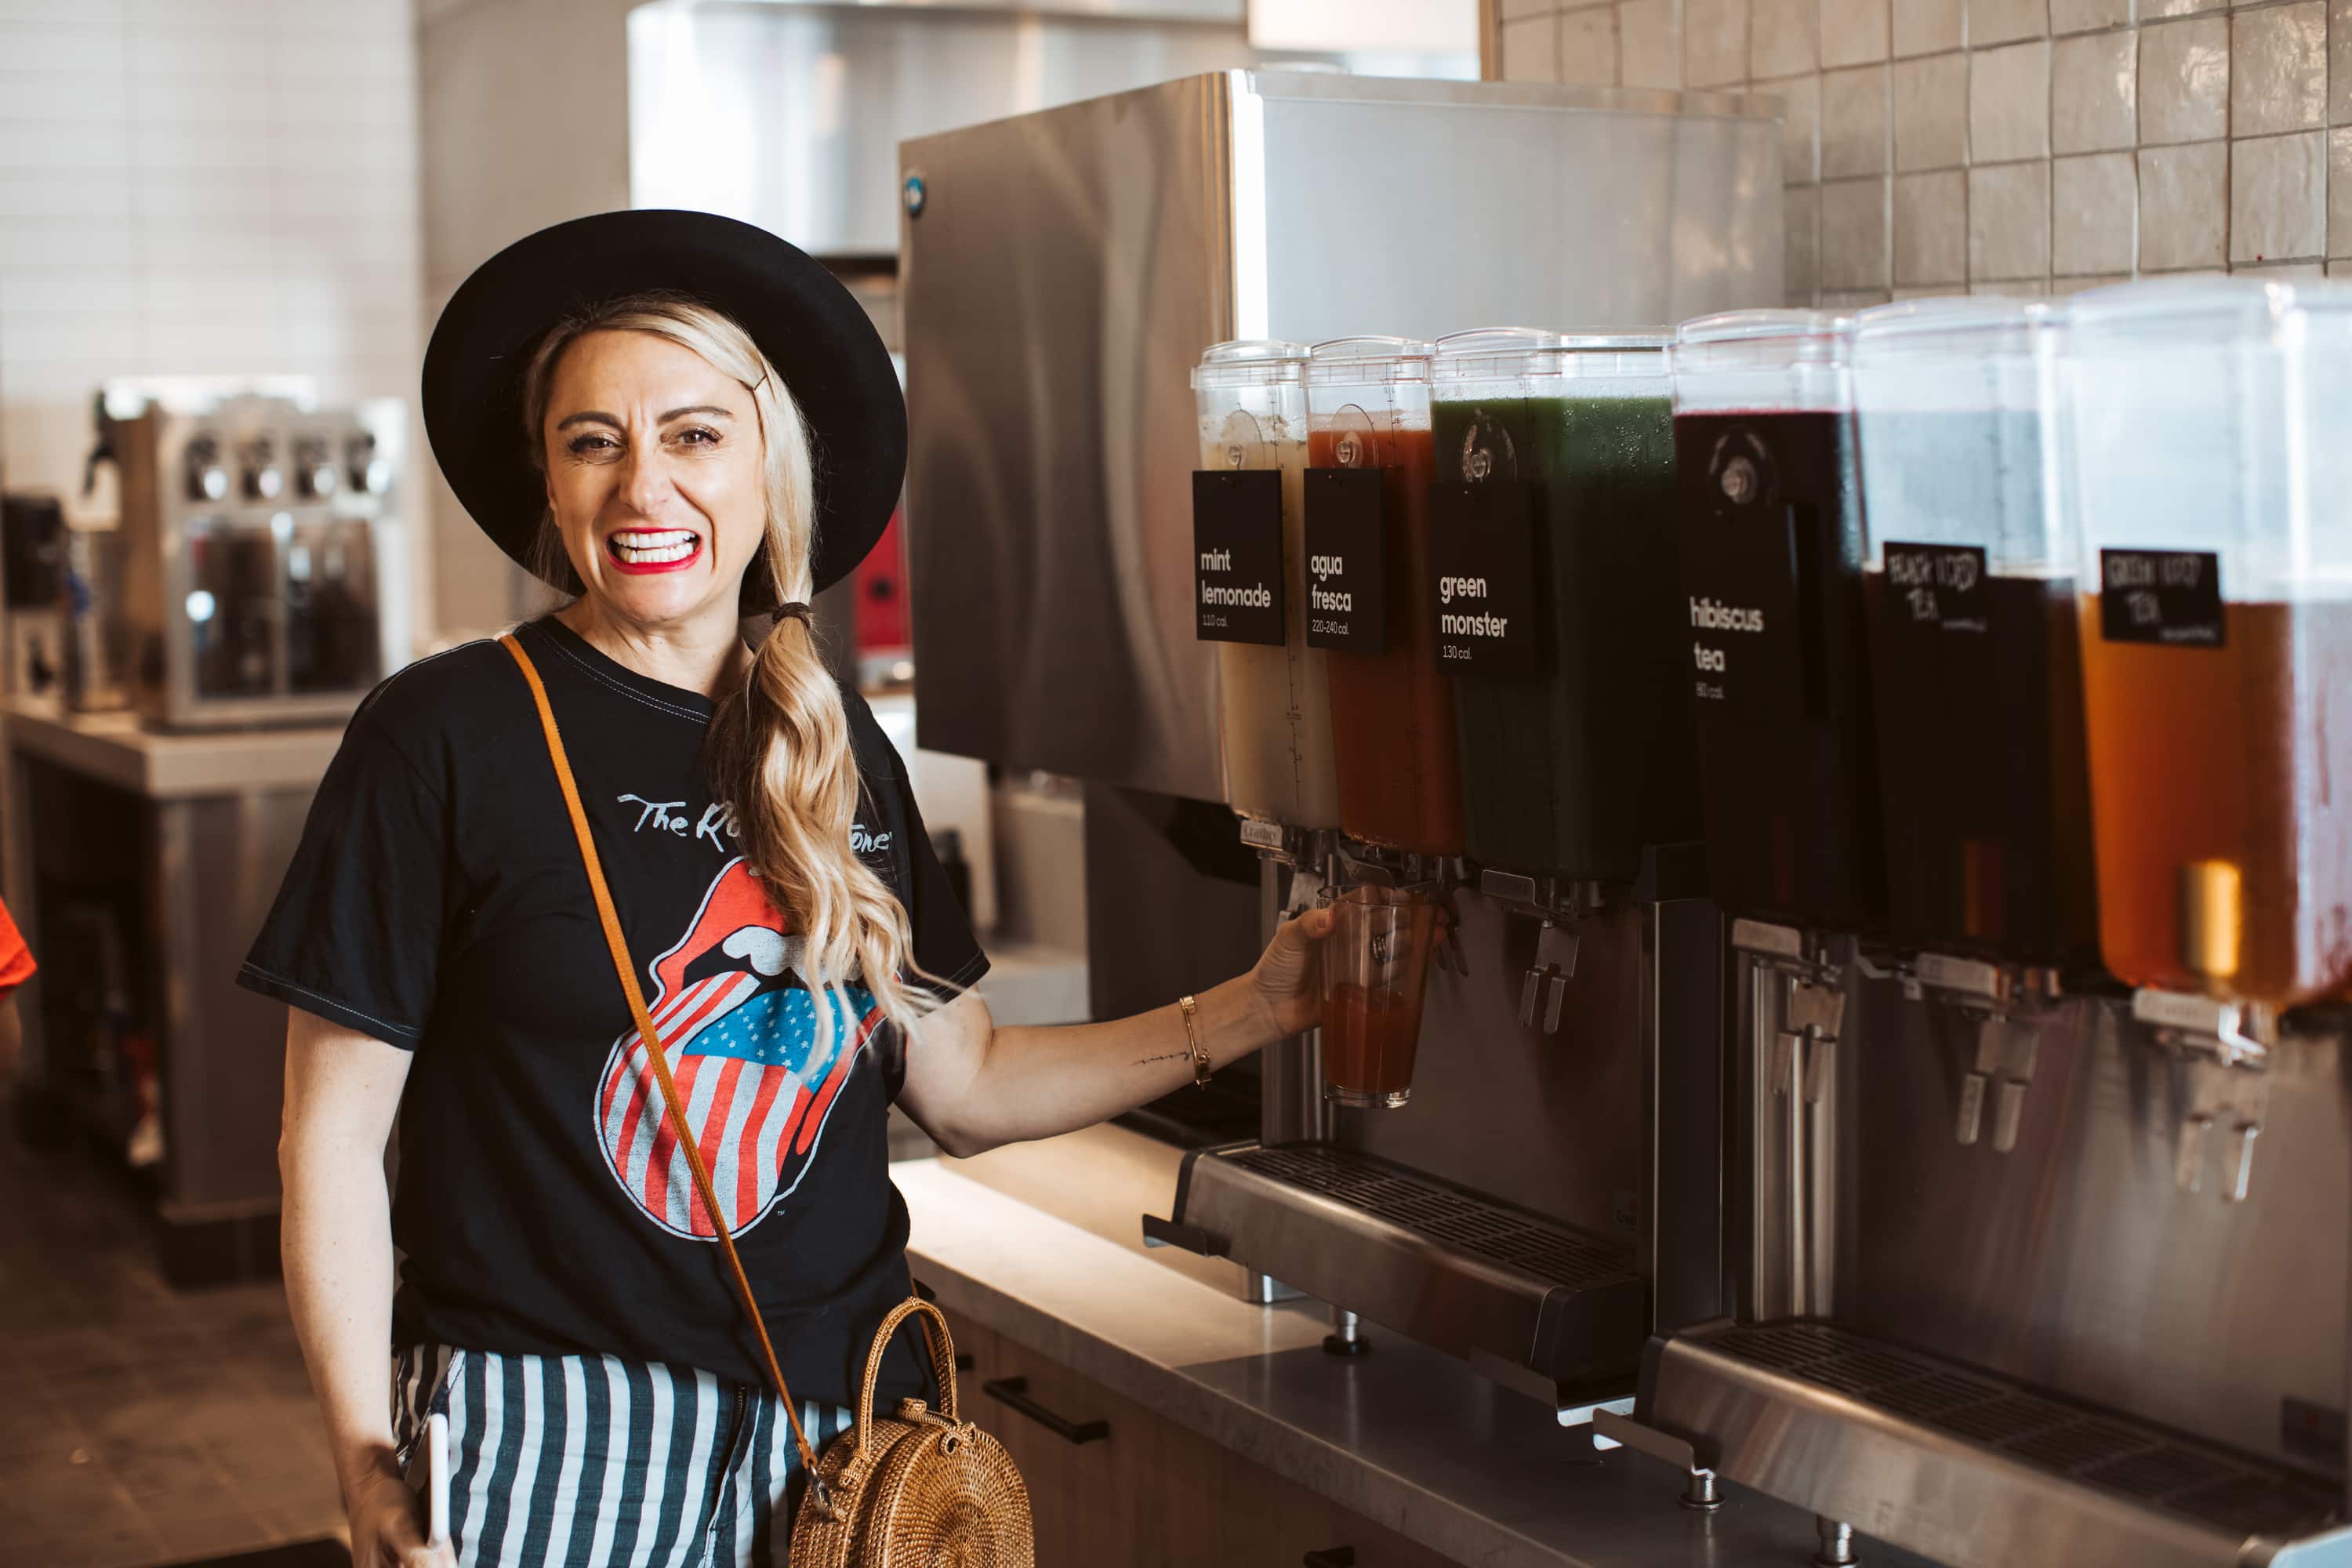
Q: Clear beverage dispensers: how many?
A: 6